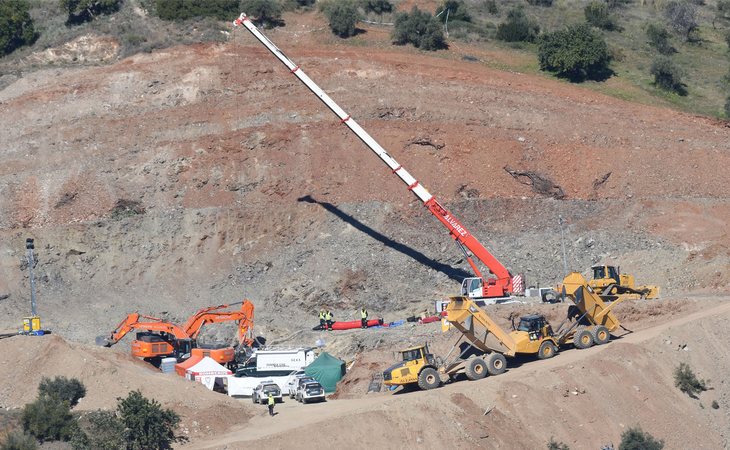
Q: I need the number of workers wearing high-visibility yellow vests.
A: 4